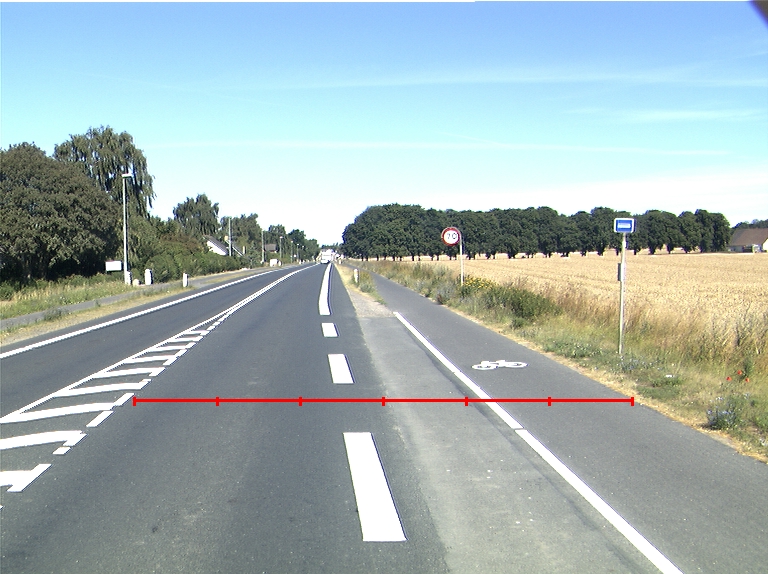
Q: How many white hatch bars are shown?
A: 9